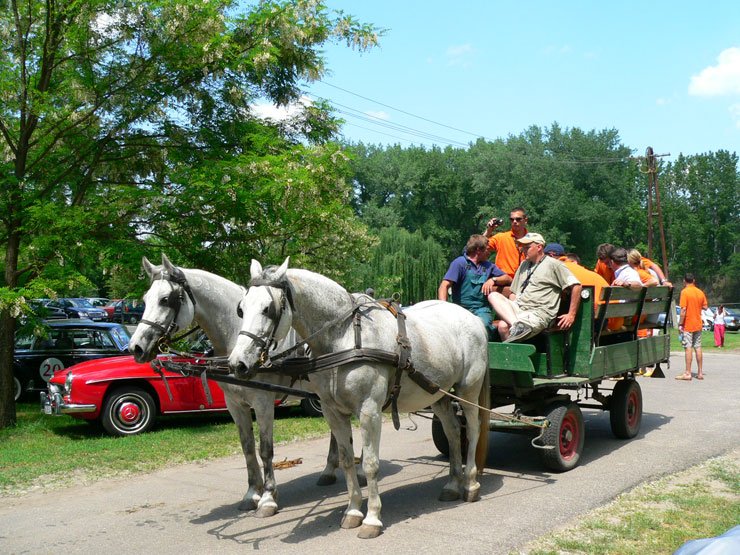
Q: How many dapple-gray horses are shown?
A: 2